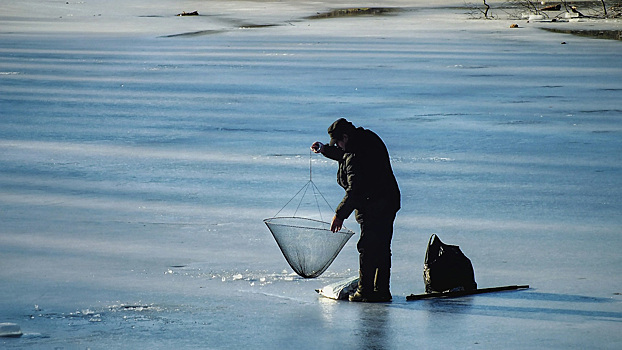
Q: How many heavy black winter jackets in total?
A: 1